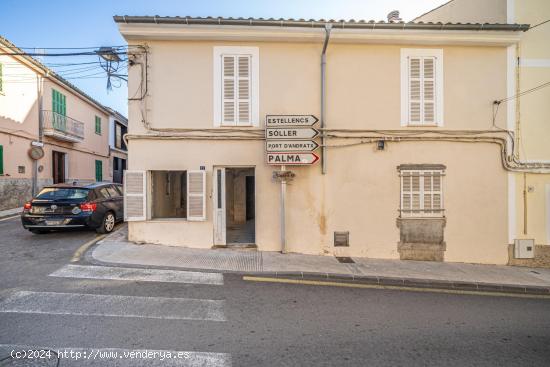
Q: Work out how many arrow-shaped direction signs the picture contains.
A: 4